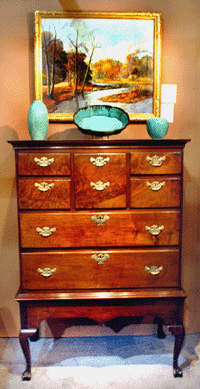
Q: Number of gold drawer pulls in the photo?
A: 10